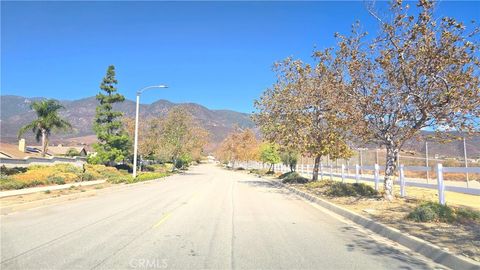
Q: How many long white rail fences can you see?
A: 1